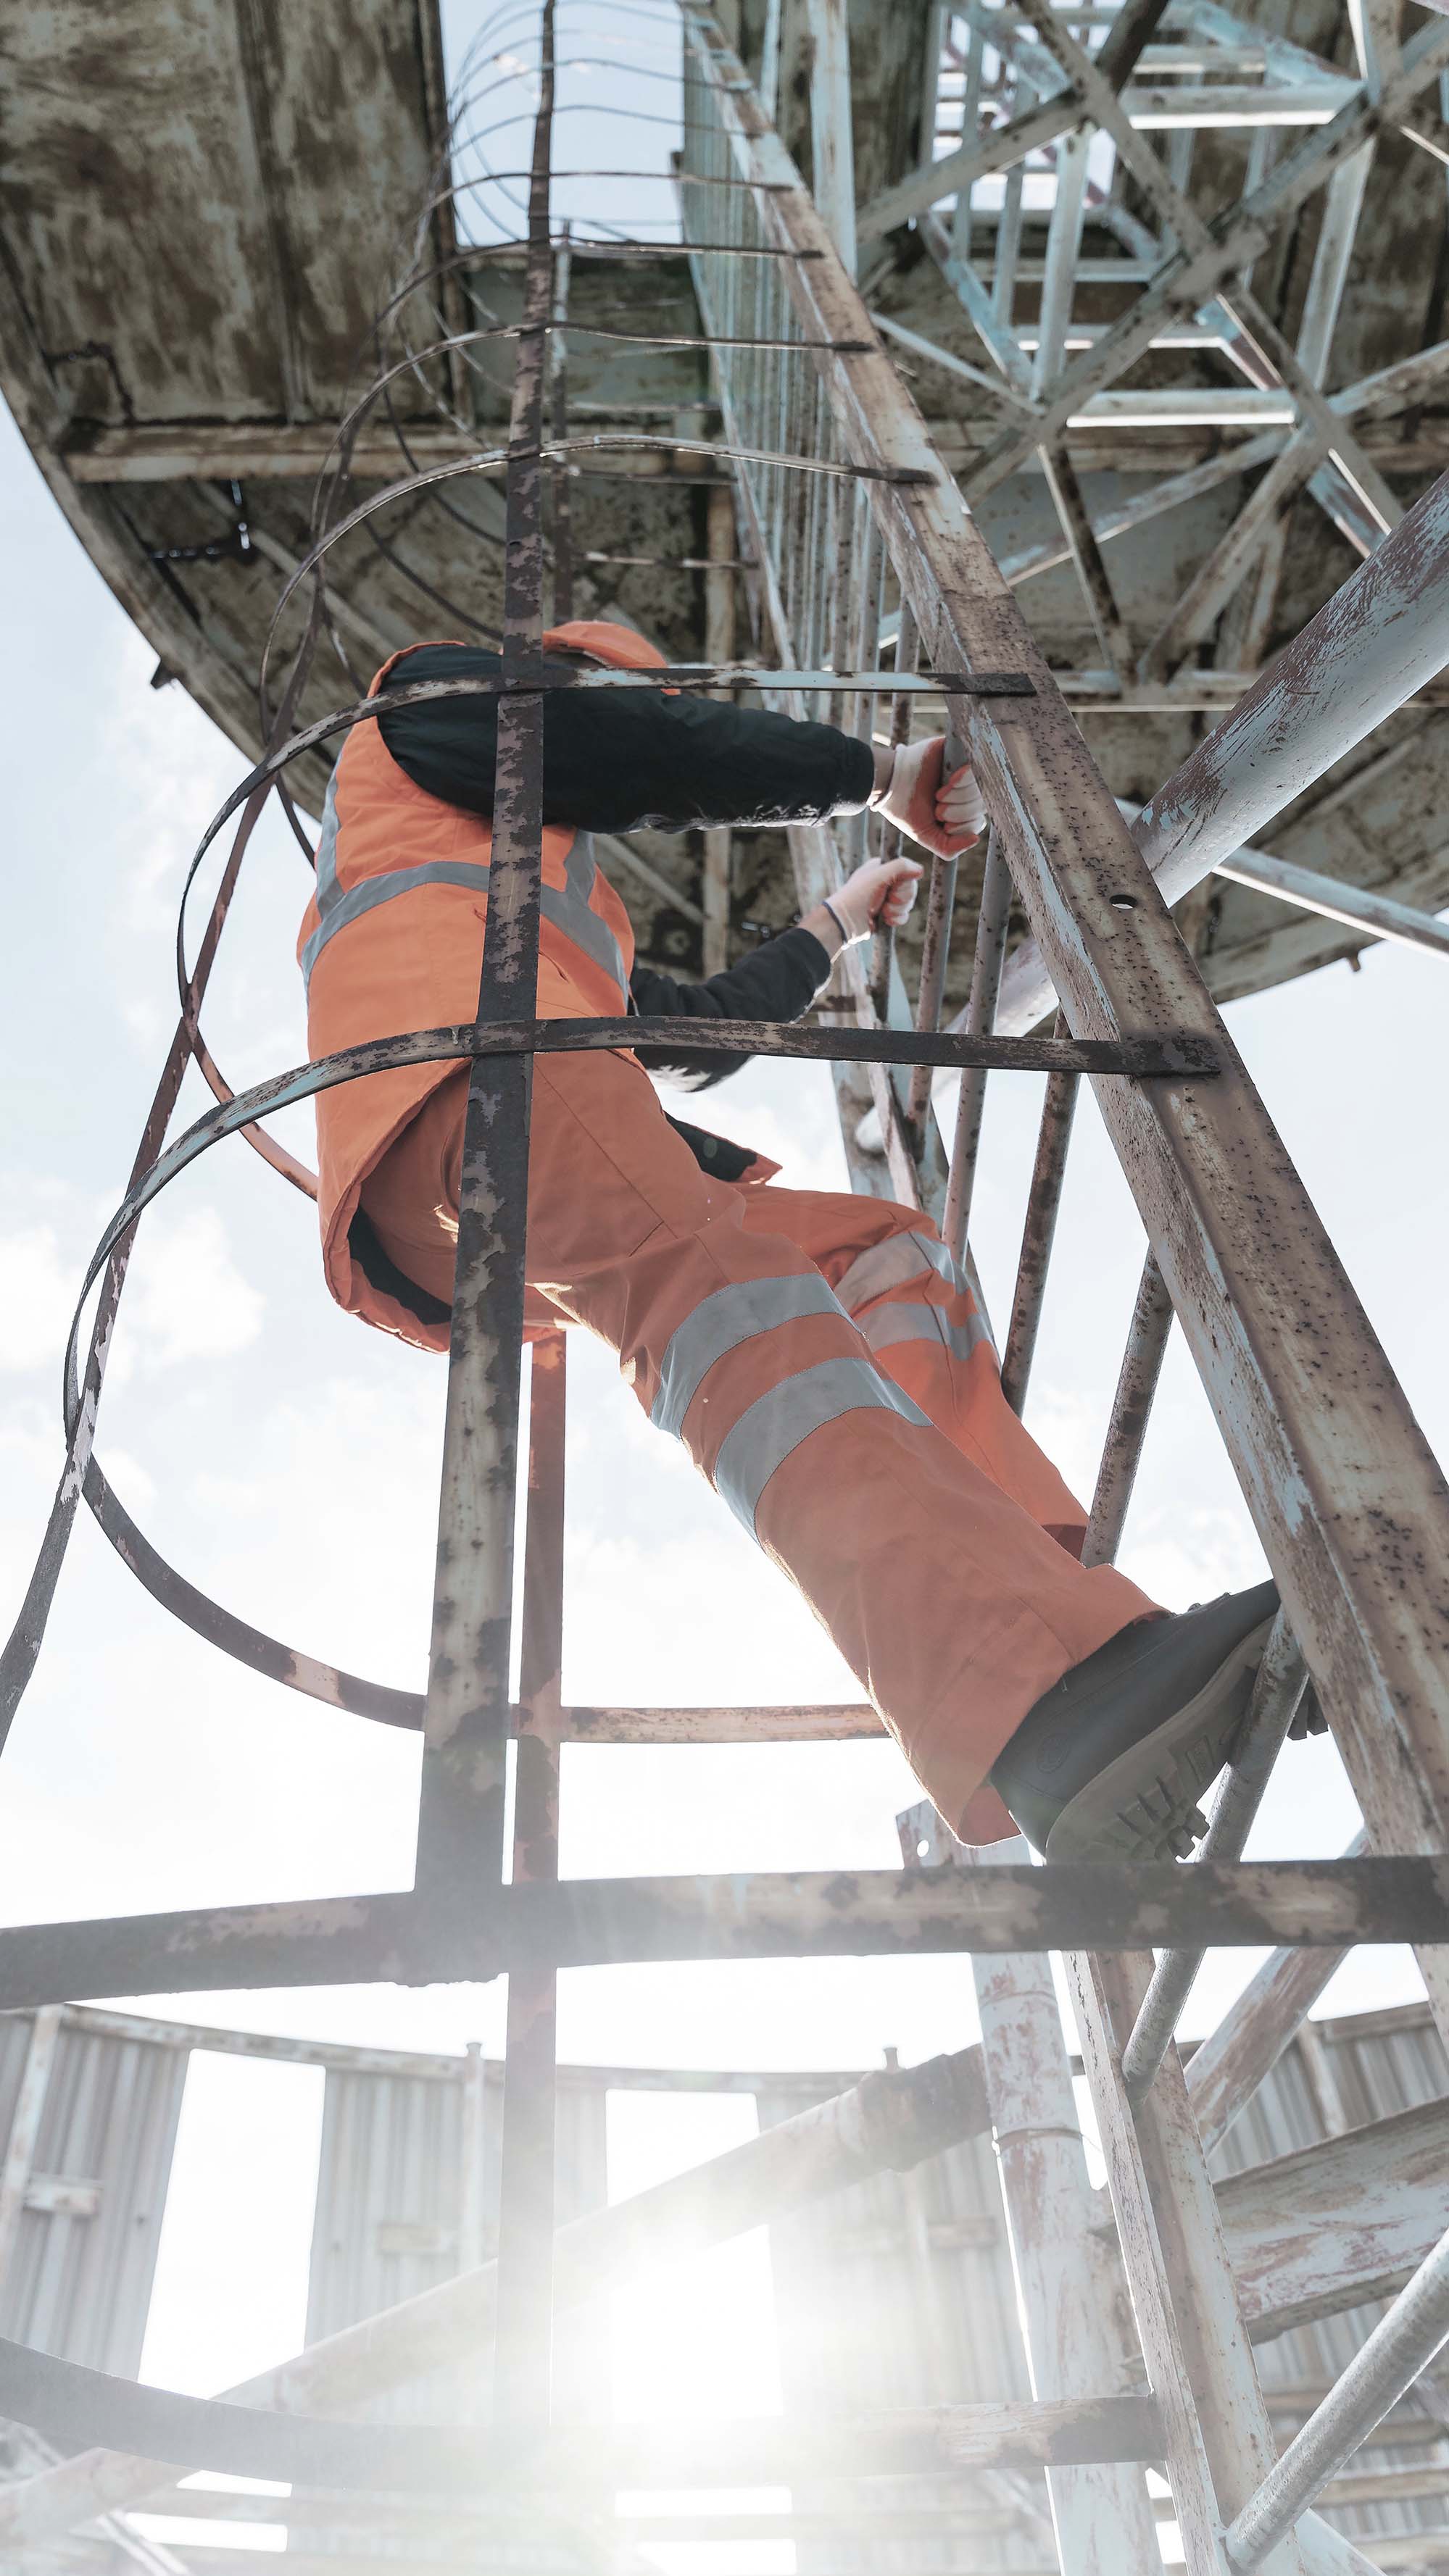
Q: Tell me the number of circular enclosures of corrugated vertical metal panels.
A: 1